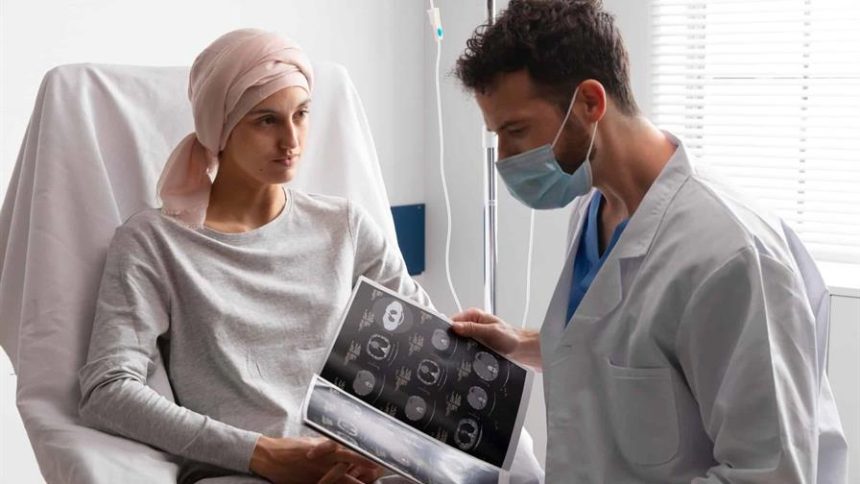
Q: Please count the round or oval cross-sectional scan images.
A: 9